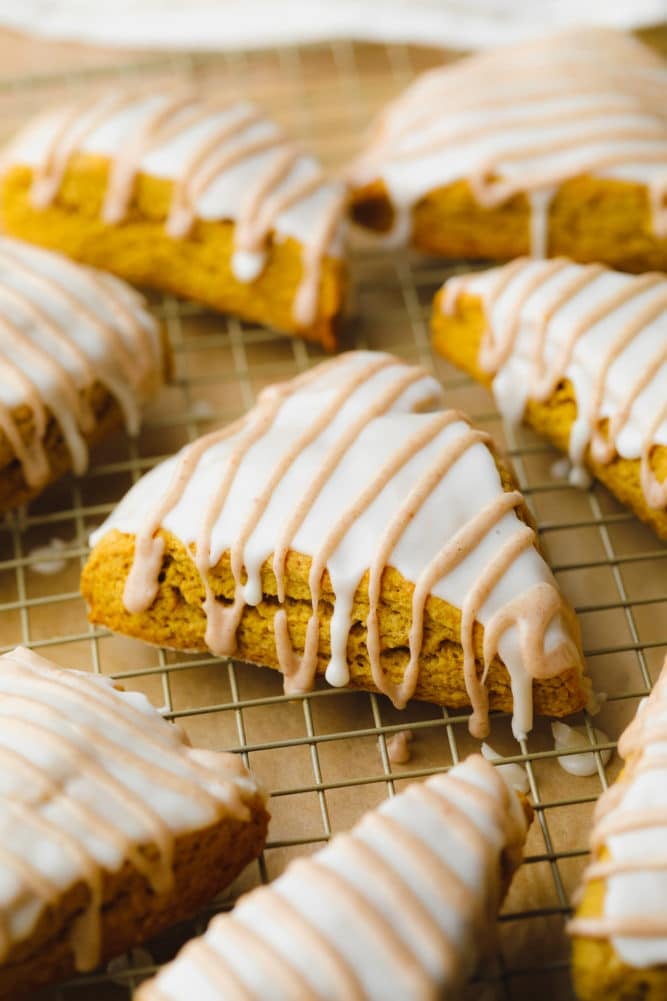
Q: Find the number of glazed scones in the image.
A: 8